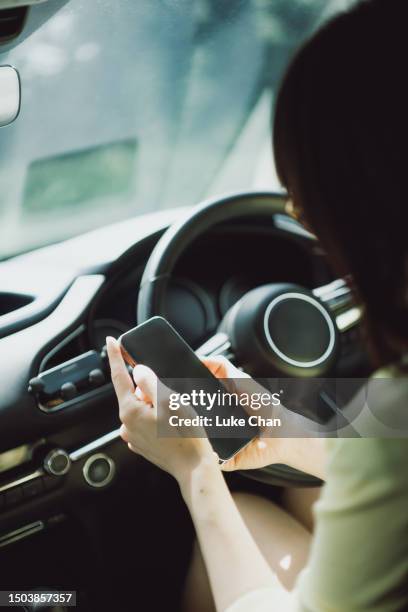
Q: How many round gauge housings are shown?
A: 3